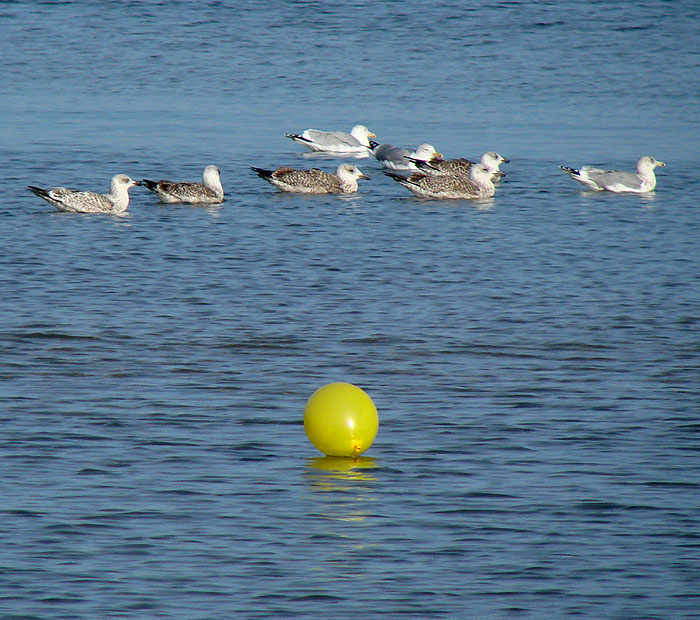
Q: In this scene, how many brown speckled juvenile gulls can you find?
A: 5